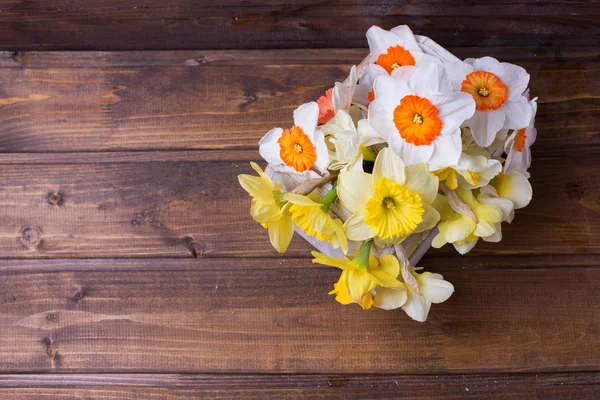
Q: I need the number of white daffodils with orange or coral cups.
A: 7